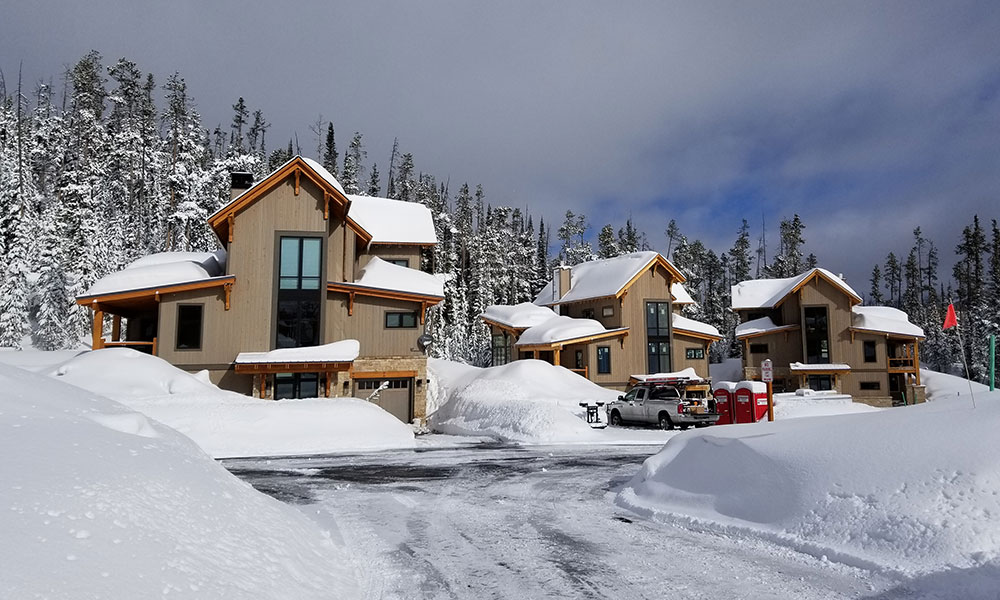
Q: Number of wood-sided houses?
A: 3